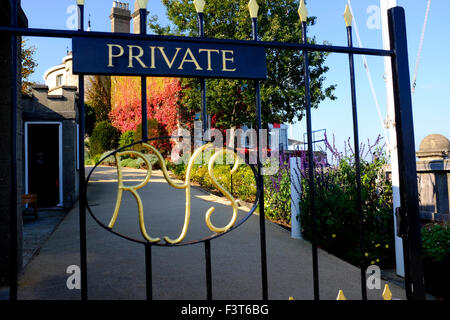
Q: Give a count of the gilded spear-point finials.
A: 9